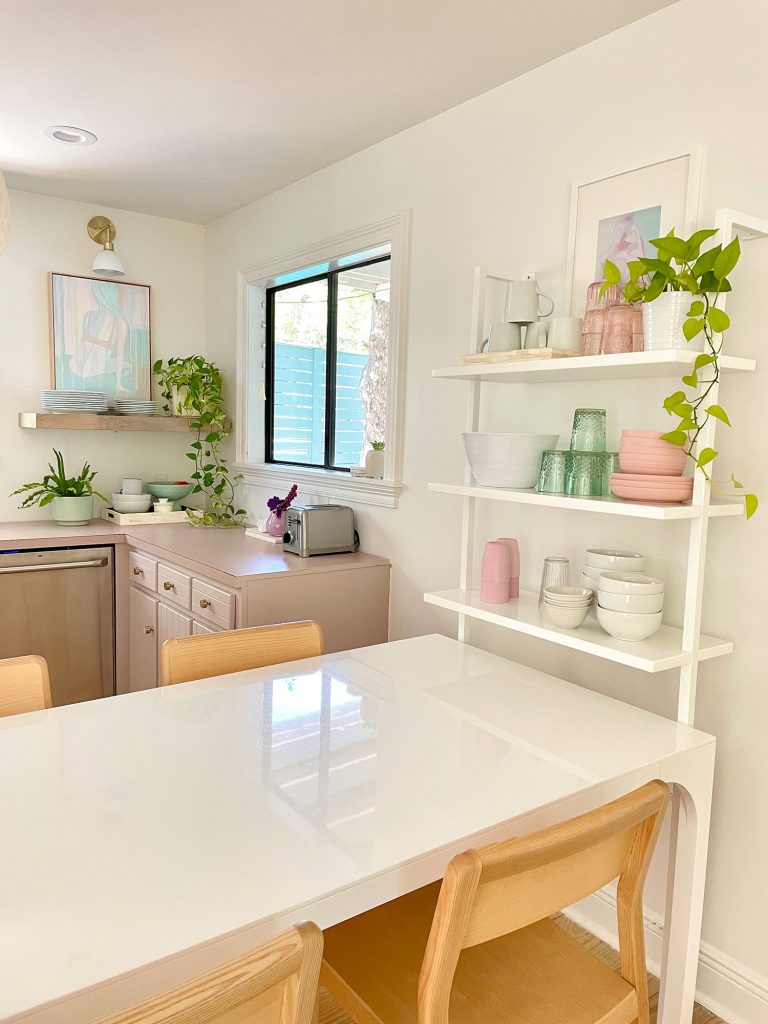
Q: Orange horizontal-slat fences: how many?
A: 0